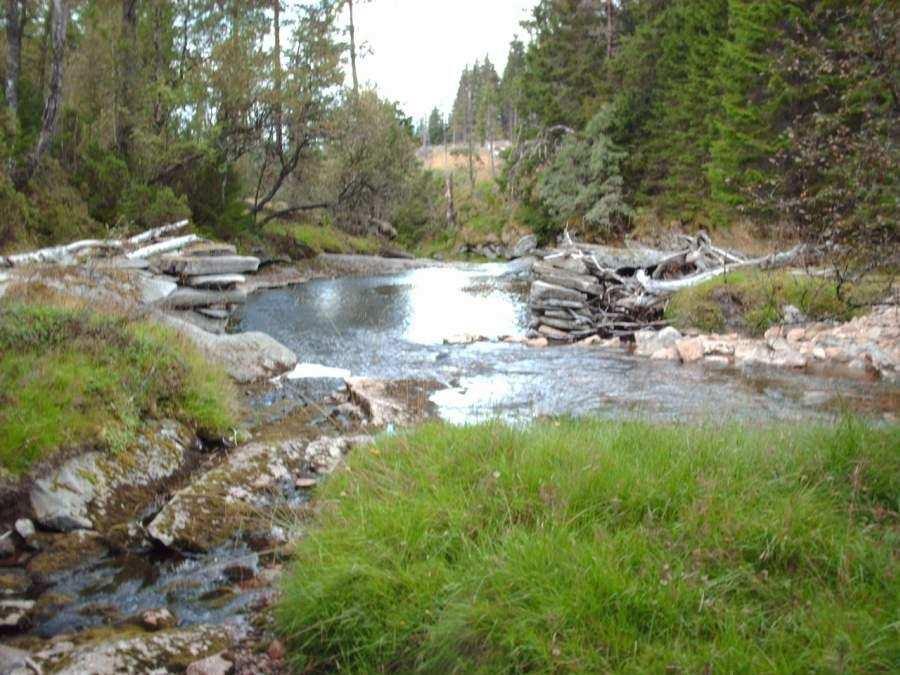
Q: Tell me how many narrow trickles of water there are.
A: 1